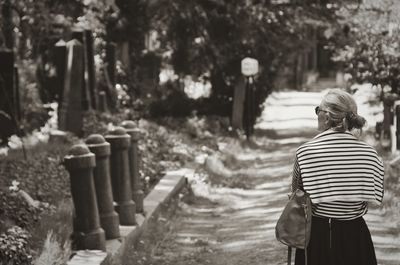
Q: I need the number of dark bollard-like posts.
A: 4